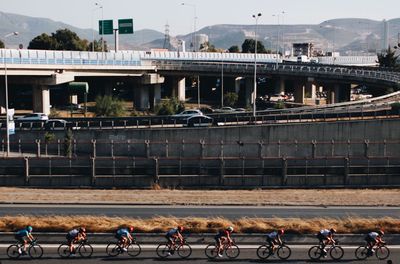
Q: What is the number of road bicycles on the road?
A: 8